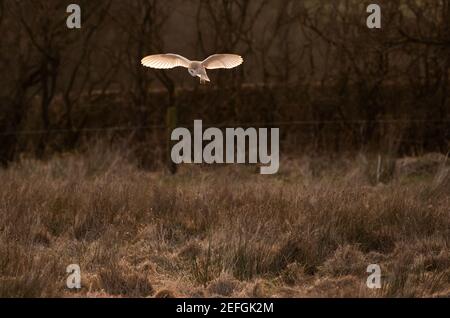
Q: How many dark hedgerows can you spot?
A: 1